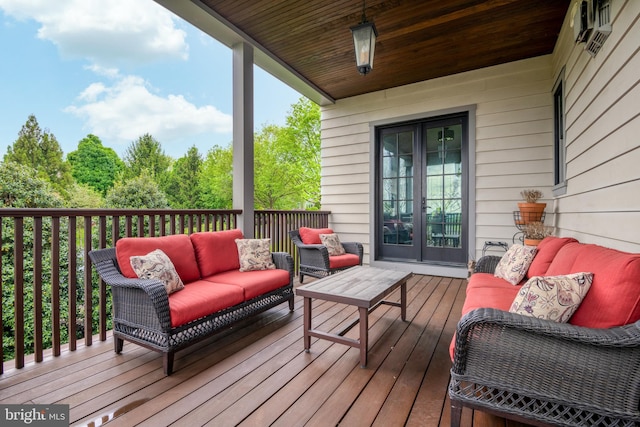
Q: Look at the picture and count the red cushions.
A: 10